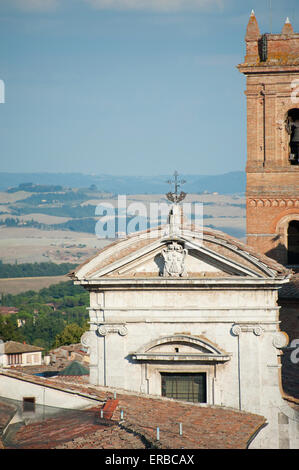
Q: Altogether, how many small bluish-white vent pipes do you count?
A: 5